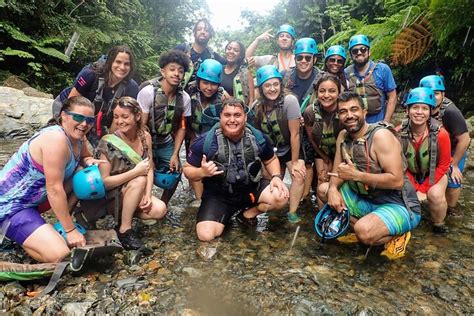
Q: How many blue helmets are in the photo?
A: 12